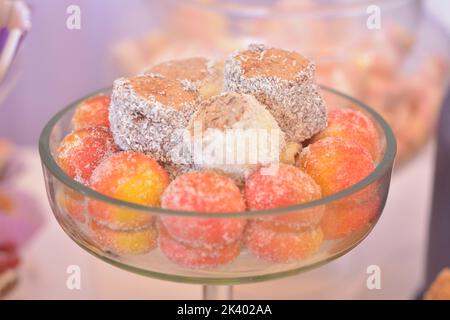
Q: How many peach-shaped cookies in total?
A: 7